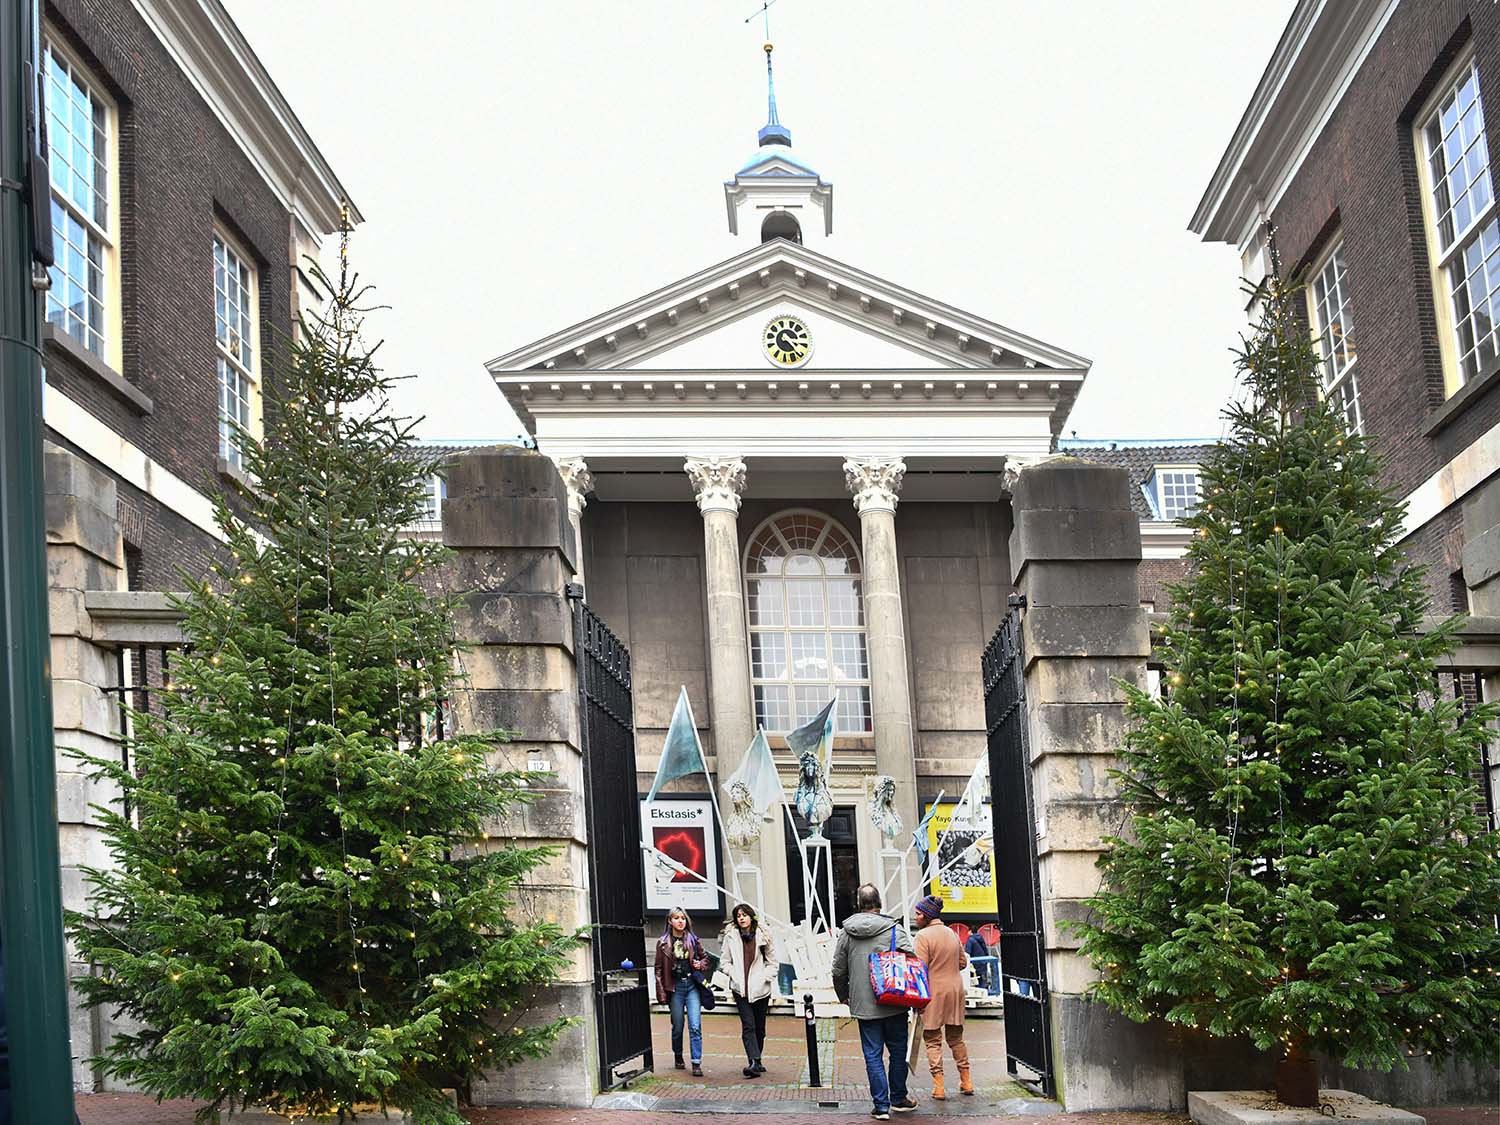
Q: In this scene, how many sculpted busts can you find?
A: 3